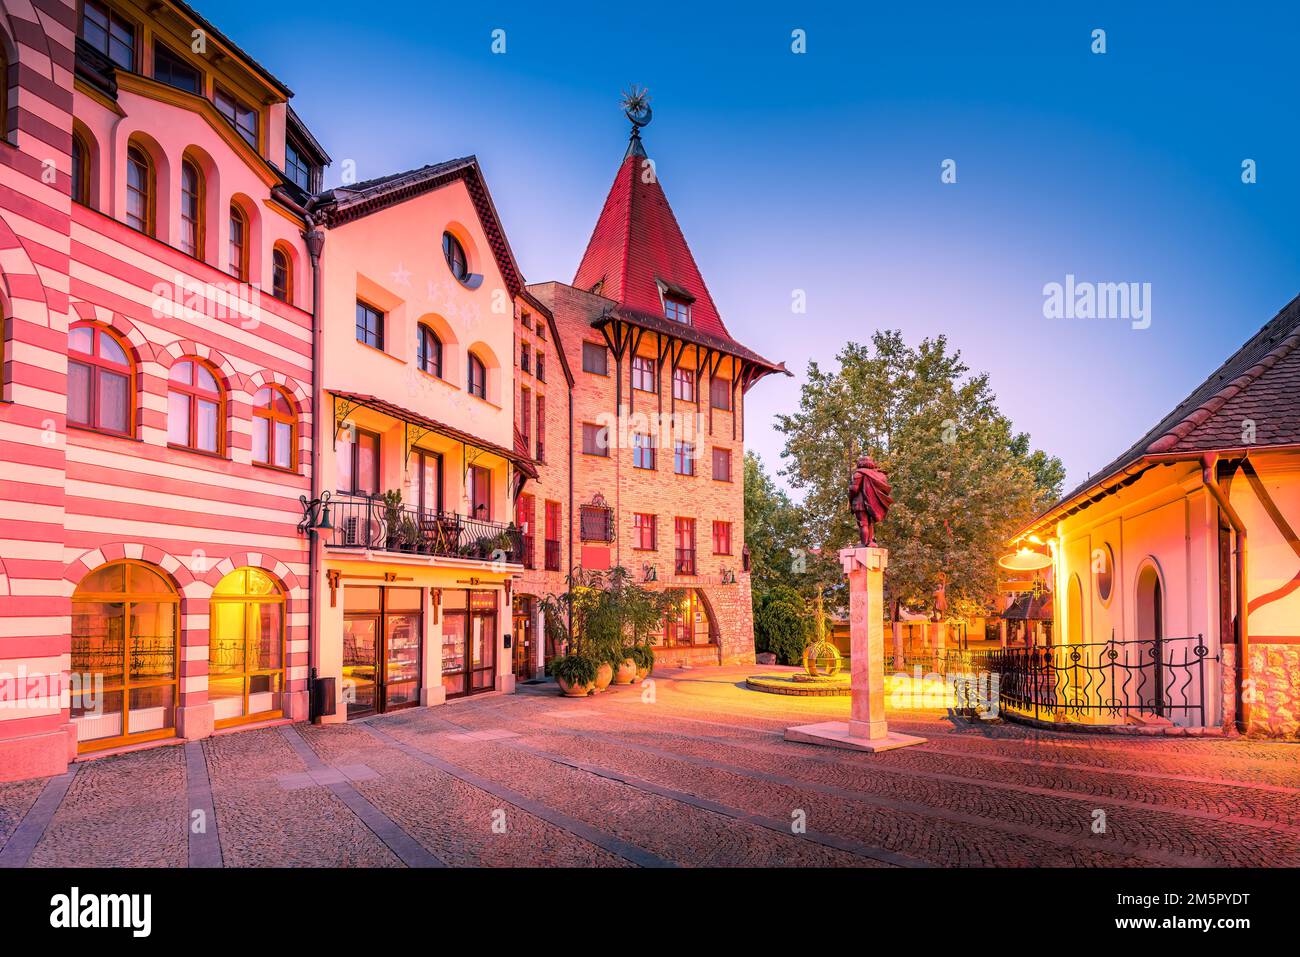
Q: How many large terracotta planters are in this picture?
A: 4